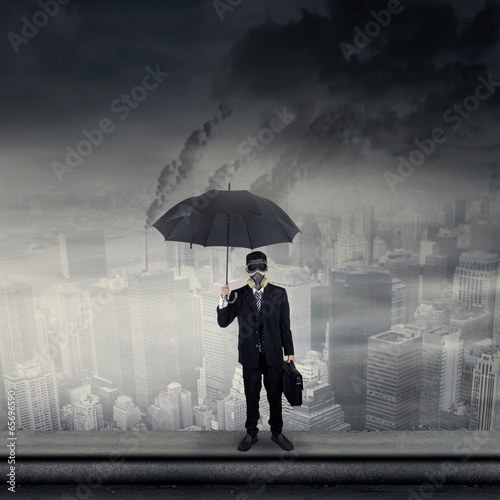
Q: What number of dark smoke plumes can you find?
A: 3